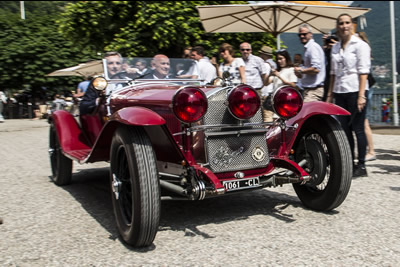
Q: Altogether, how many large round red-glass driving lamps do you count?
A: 3